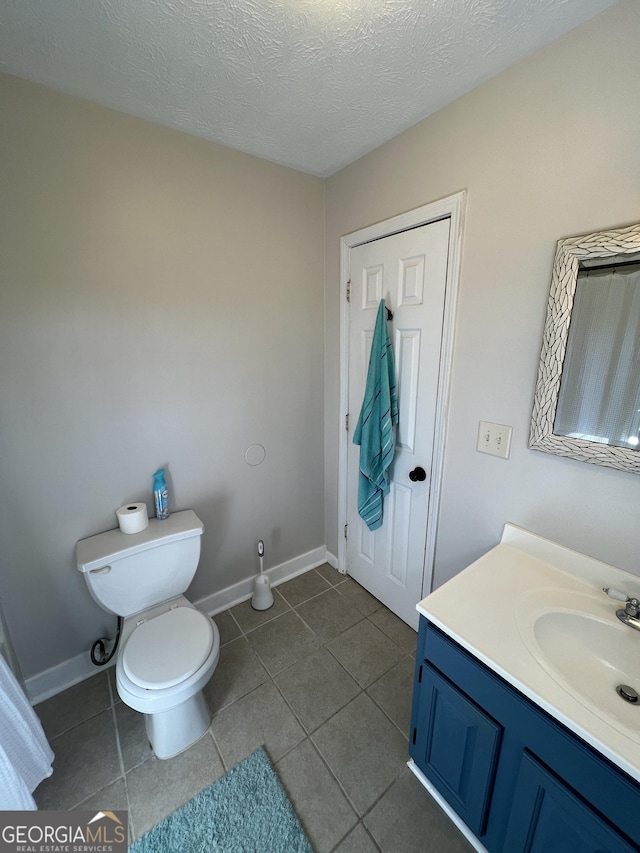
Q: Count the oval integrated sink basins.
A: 1